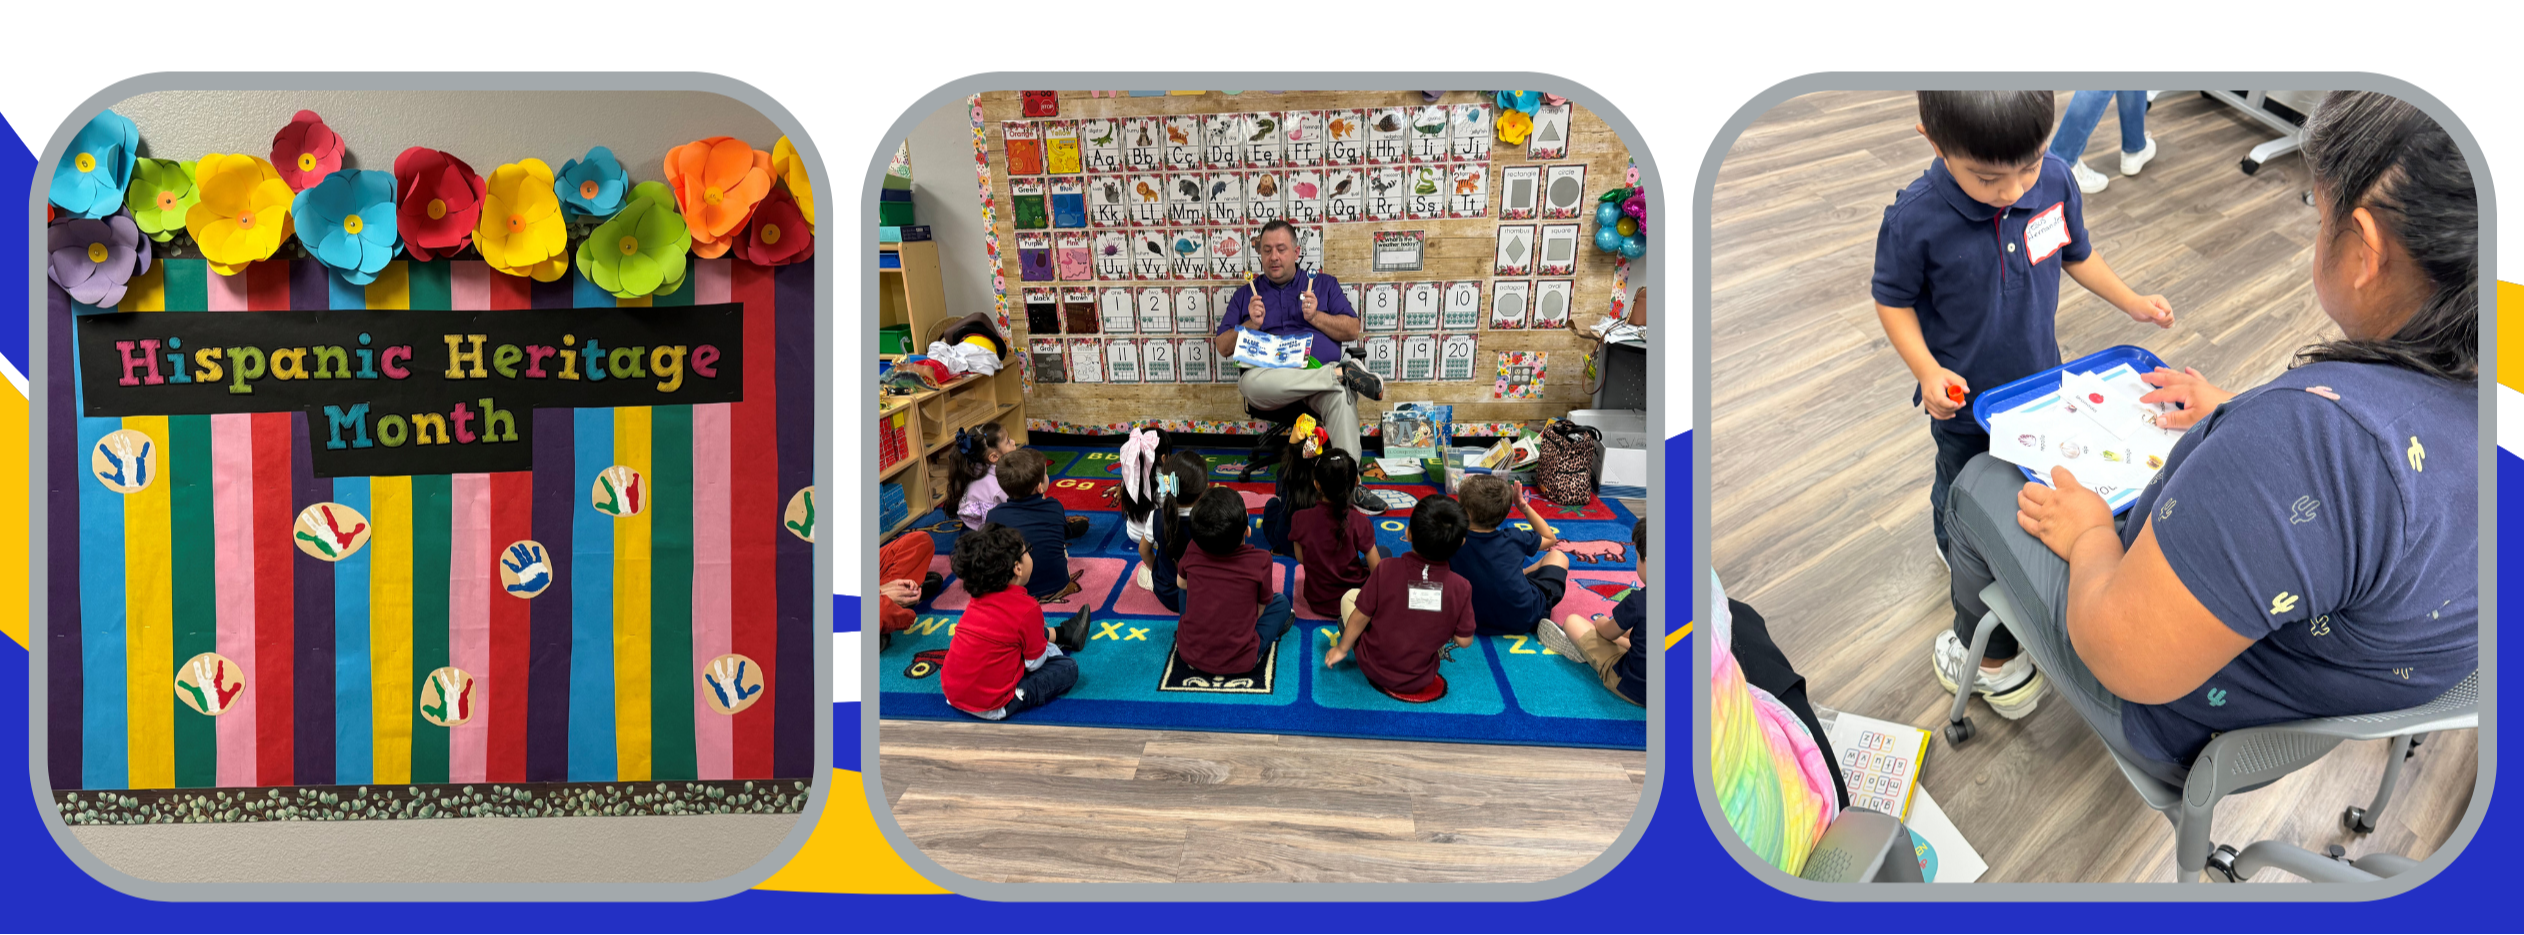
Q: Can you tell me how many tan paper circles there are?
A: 8